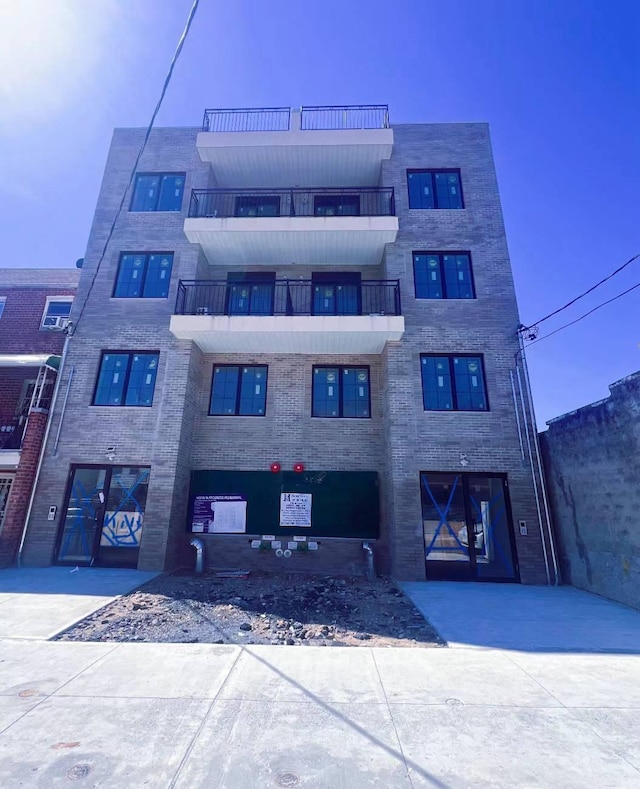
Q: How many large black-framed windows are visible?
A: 8